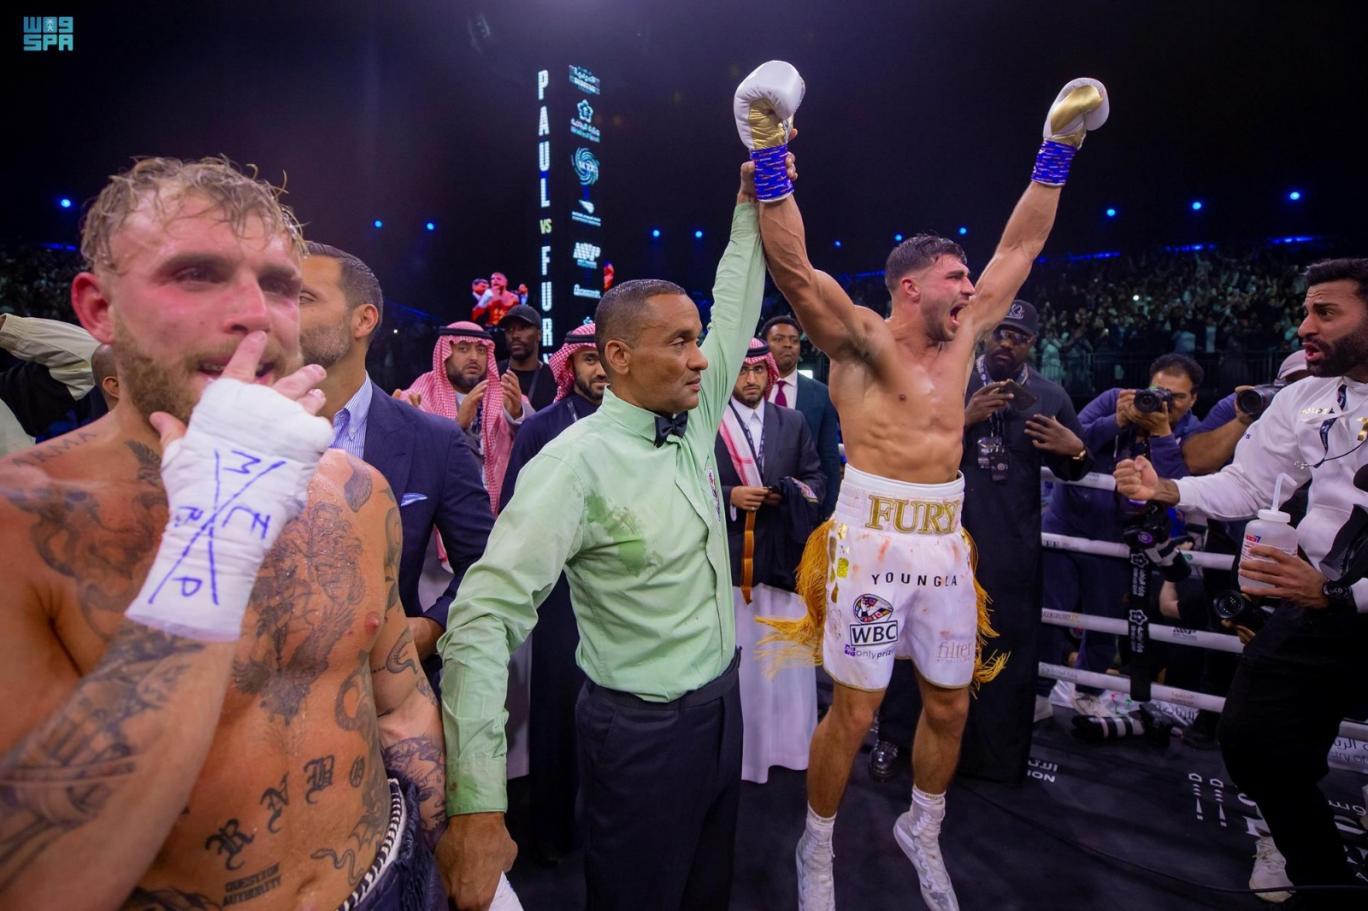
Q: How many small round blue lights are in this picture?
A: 11